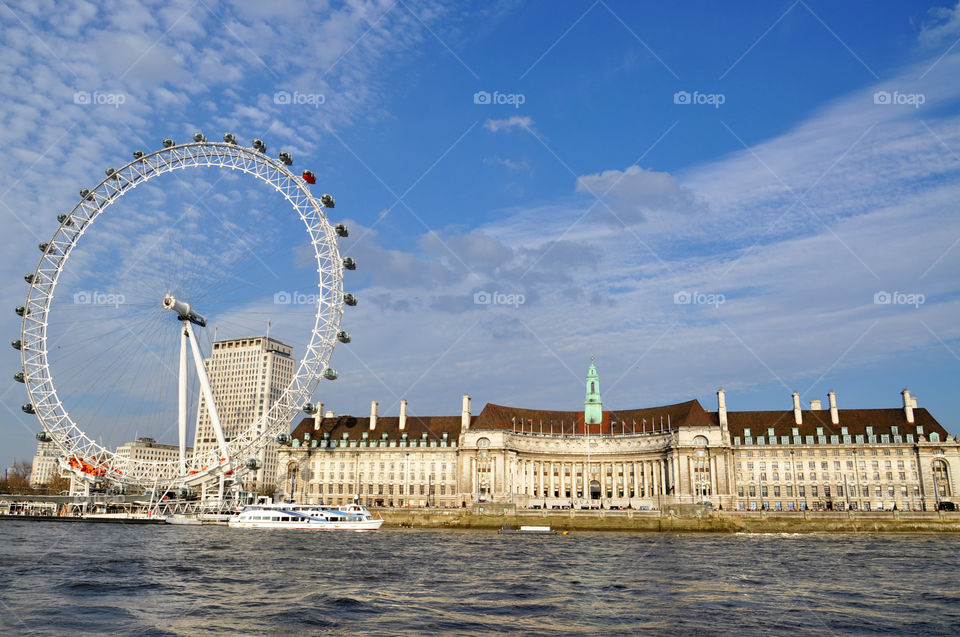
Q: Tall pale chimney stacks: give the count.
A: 8